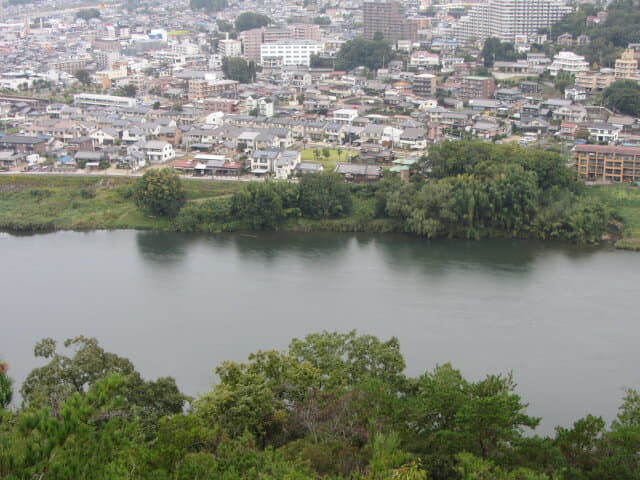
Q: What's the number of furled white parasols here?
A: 0